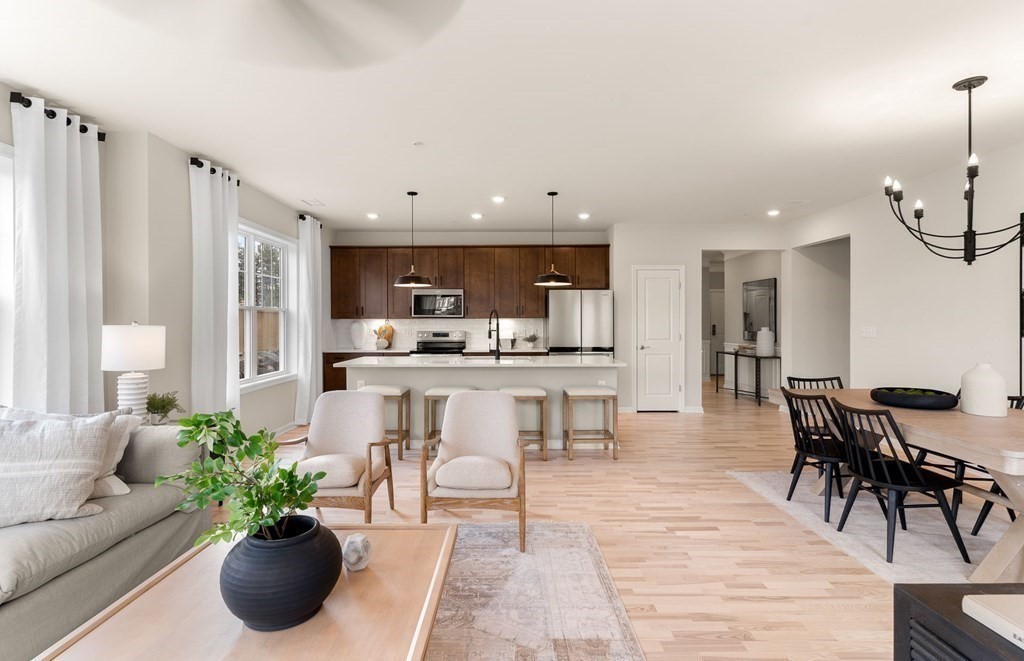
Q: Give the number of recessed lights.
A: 5